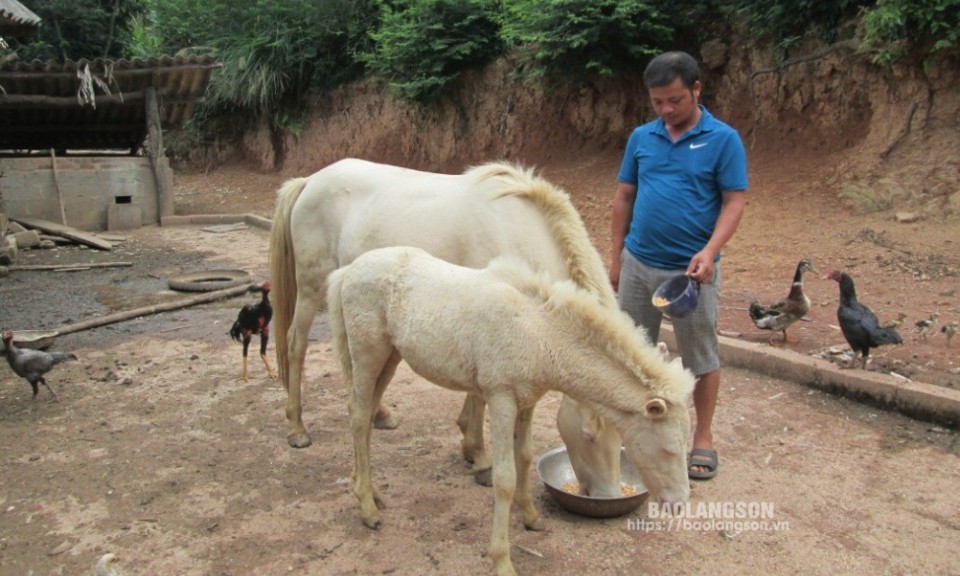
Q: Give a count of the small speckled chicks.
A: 3